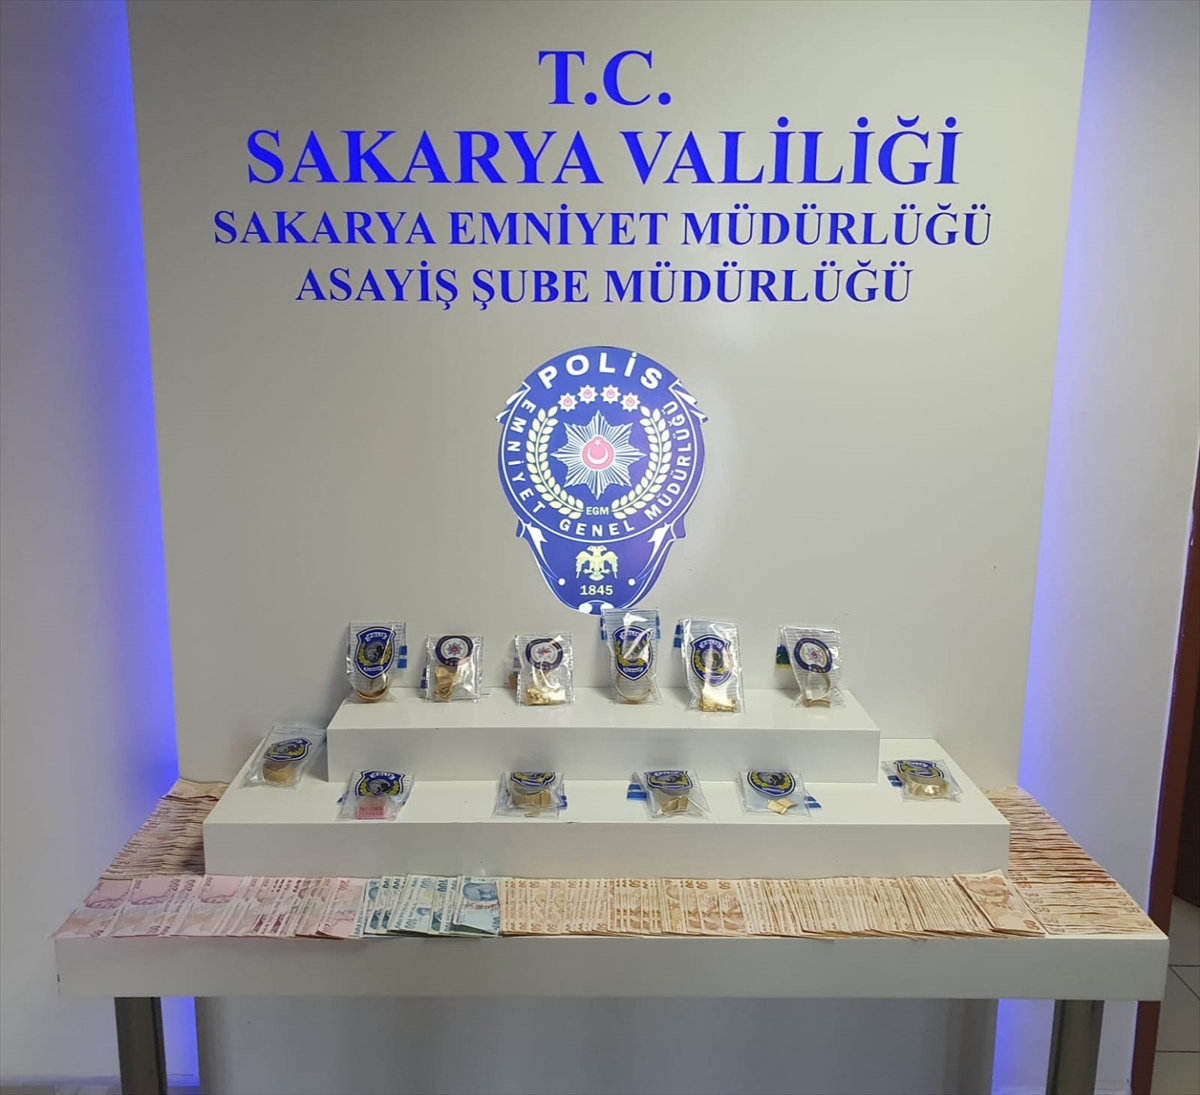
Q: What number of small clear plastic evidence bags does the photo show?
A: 12